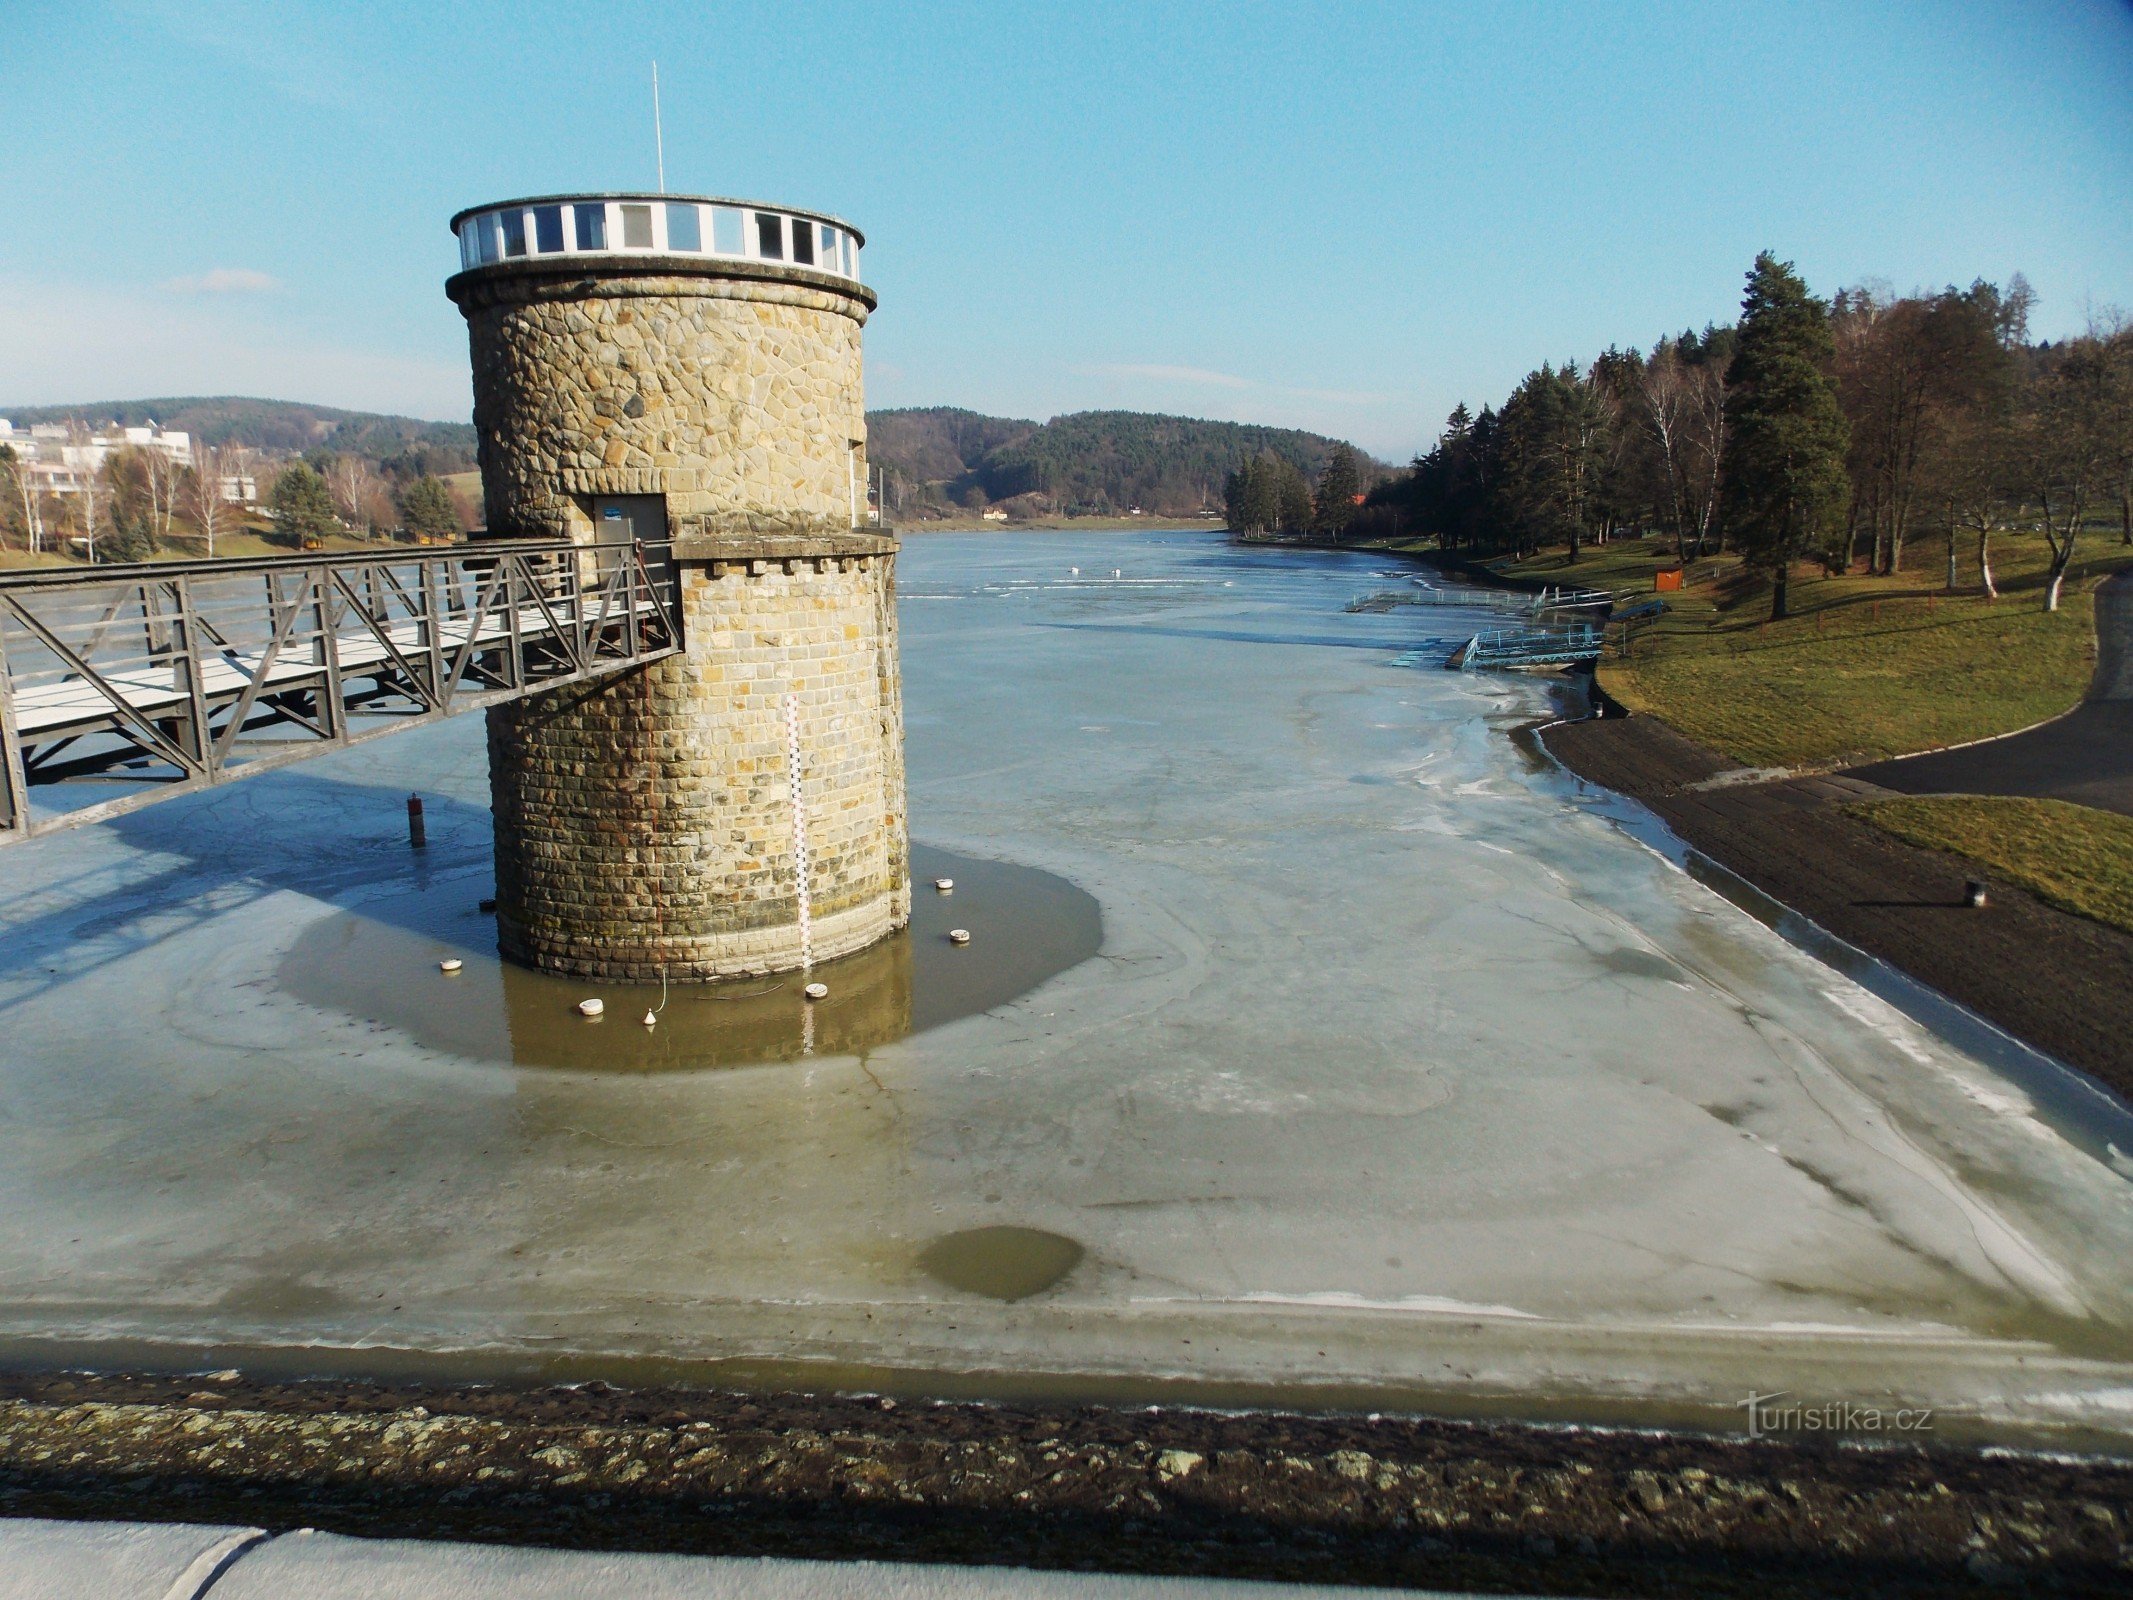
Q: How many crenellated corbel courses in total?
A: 1